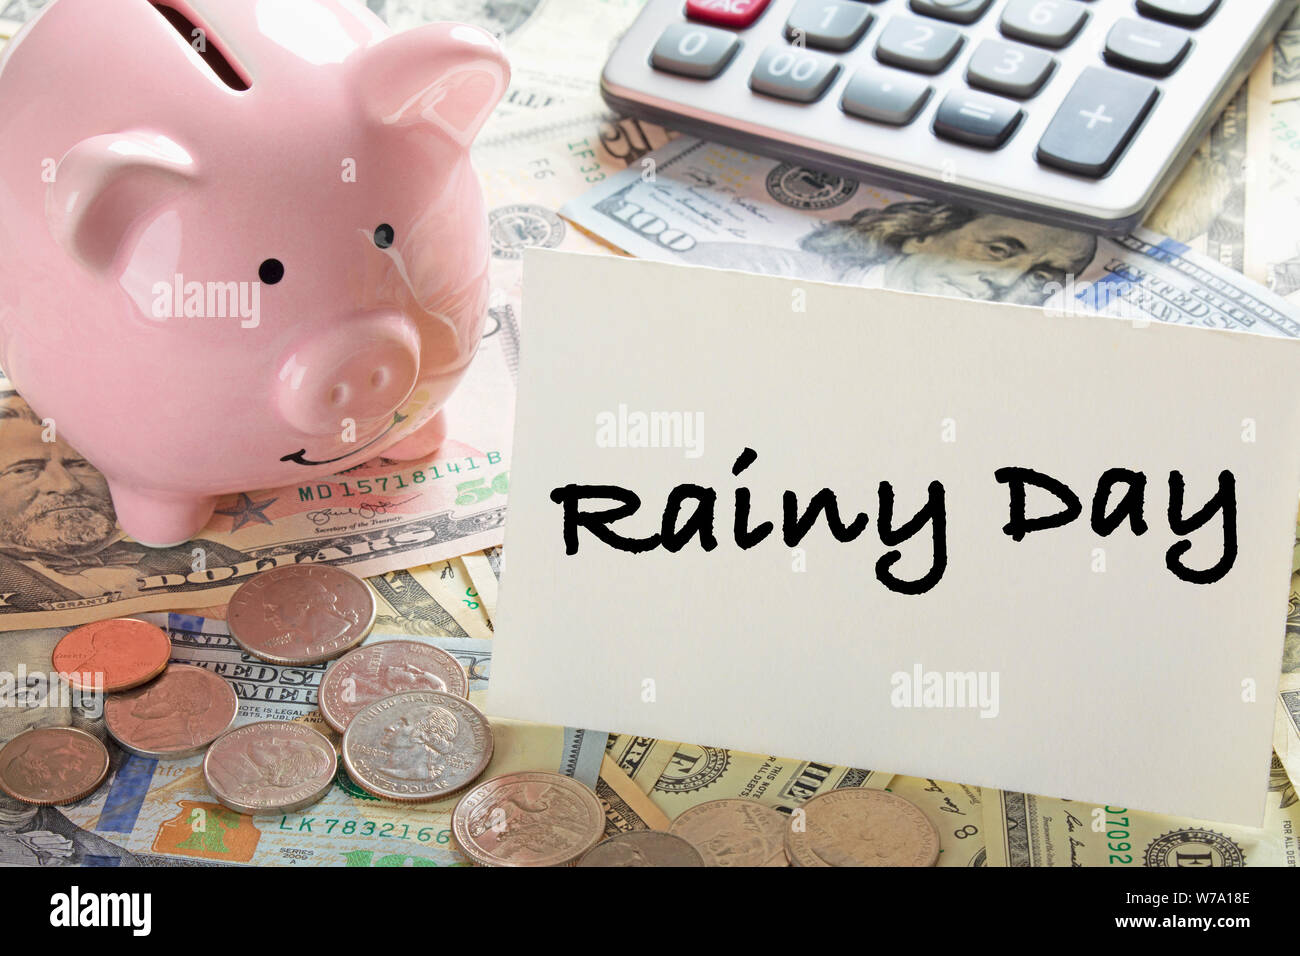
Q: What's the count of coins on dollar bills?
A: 11